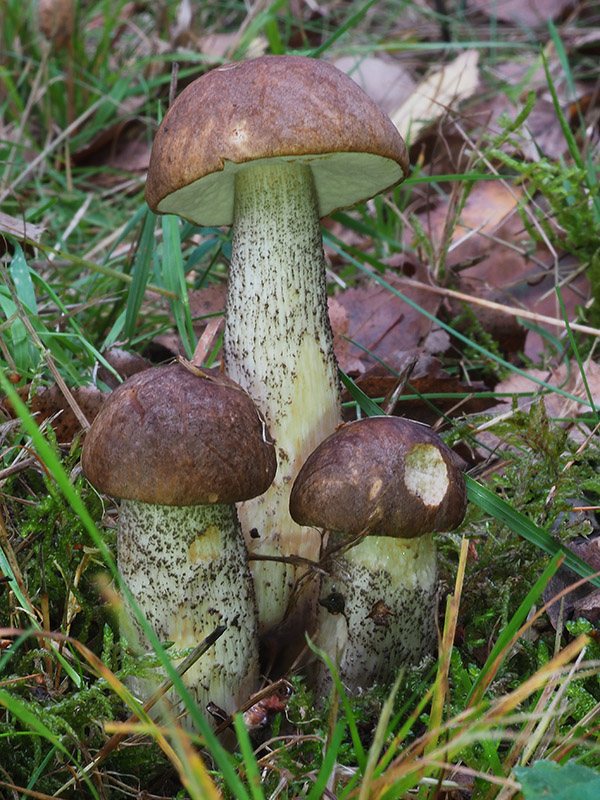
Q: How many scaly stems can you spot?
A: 3